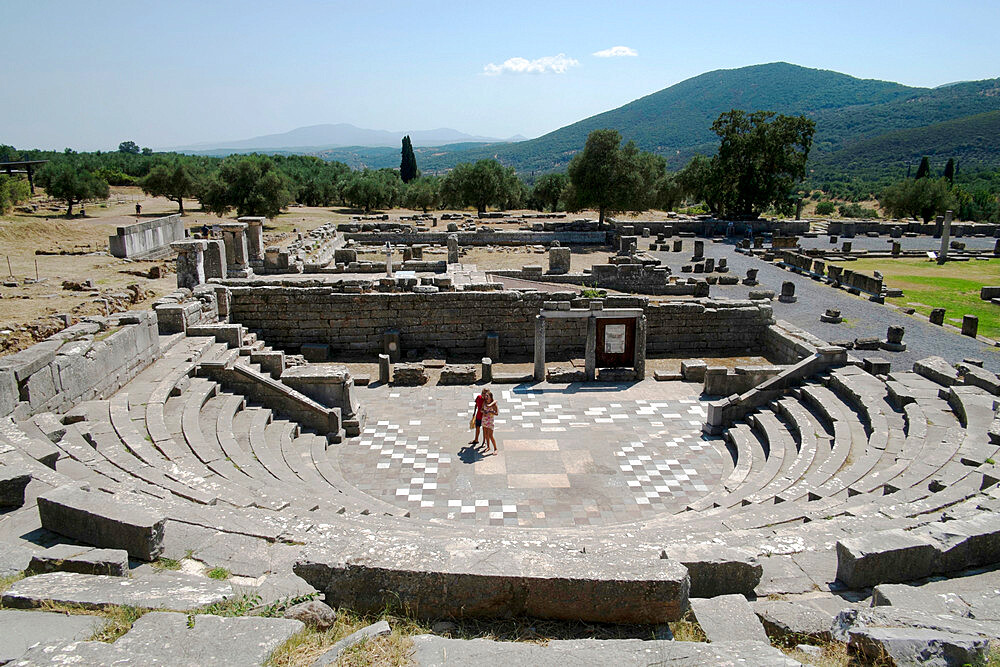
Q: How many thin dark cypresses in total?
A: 3